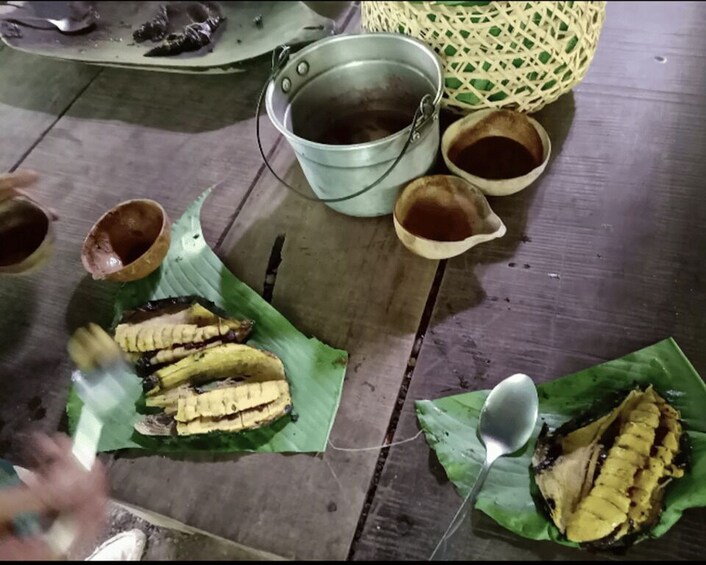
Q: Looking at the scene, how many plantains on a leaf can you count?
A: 3